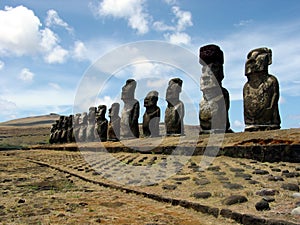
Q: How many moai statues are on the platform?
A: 15